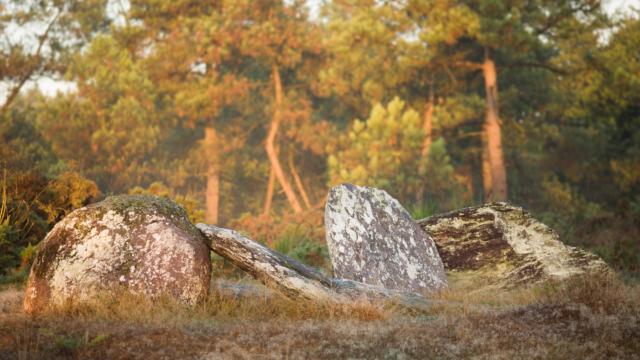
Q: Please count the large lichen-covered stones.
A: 4